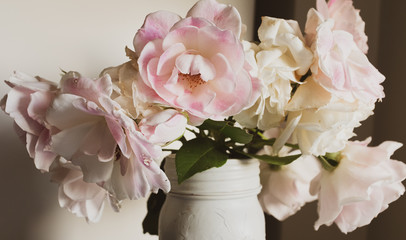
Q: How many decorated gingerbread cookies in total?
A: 0